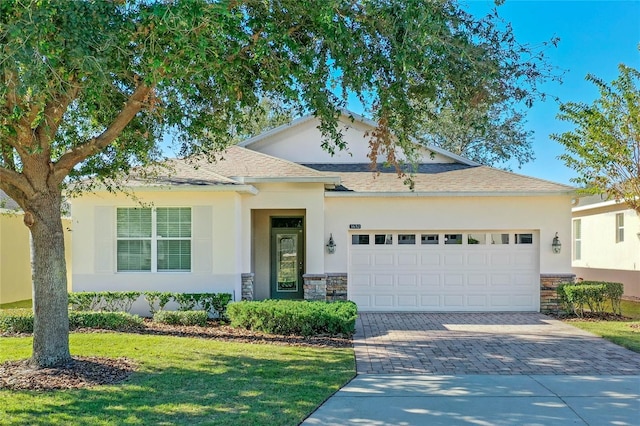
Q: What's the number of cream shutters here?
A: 2